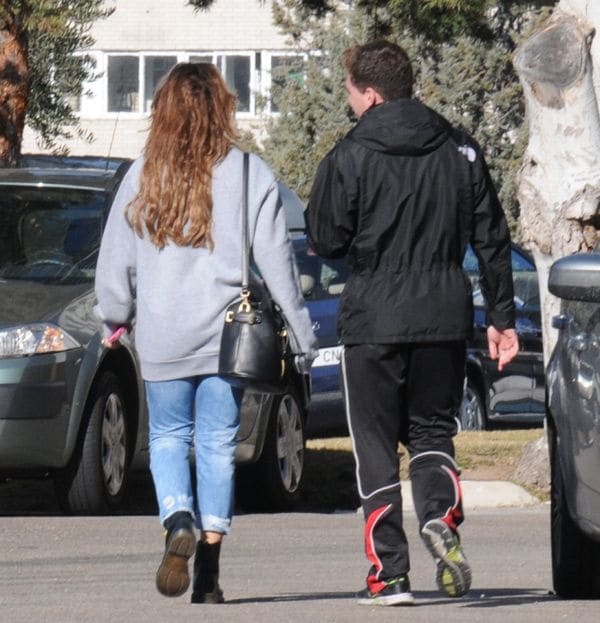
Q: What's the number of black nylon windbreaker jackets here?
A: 1